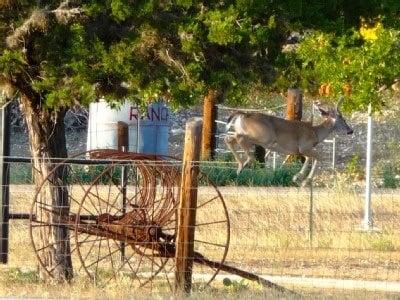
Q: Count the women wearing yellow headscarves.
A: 0